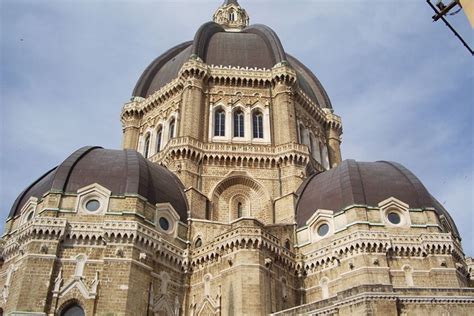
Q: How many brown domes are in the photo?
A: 3